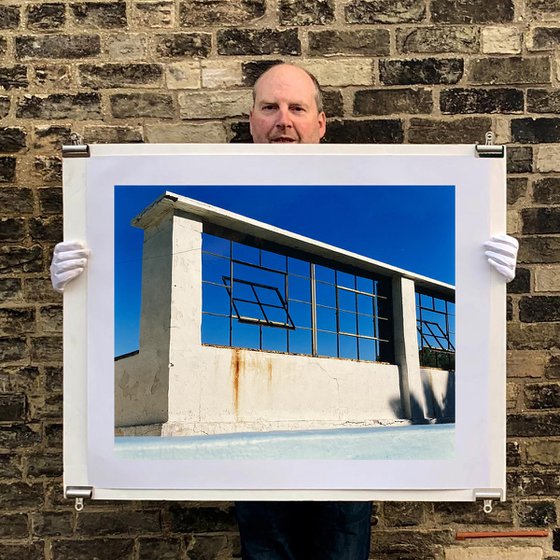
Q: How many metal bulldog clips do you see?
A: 4